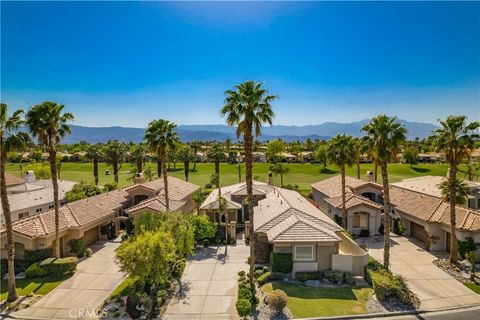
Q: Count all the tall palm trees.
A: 7